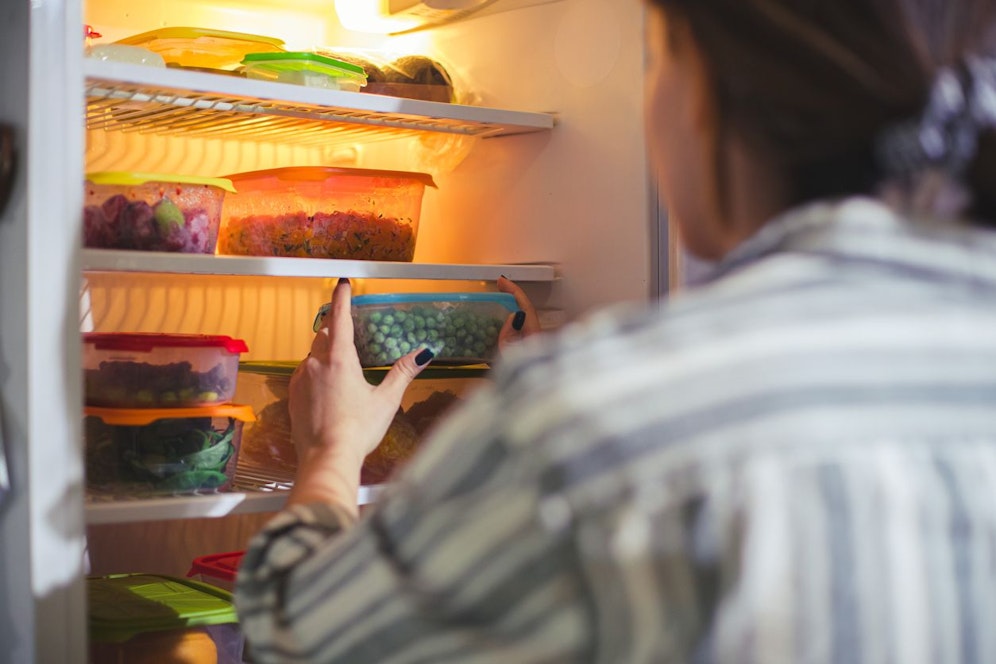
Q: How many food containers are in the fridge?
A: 10